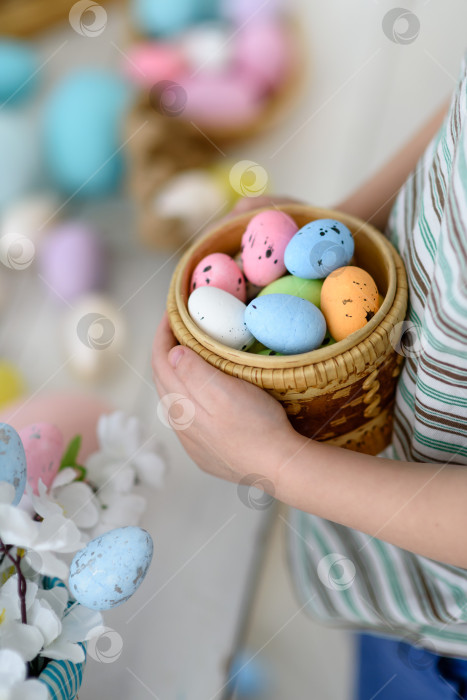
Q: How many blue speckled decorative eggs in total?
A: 4